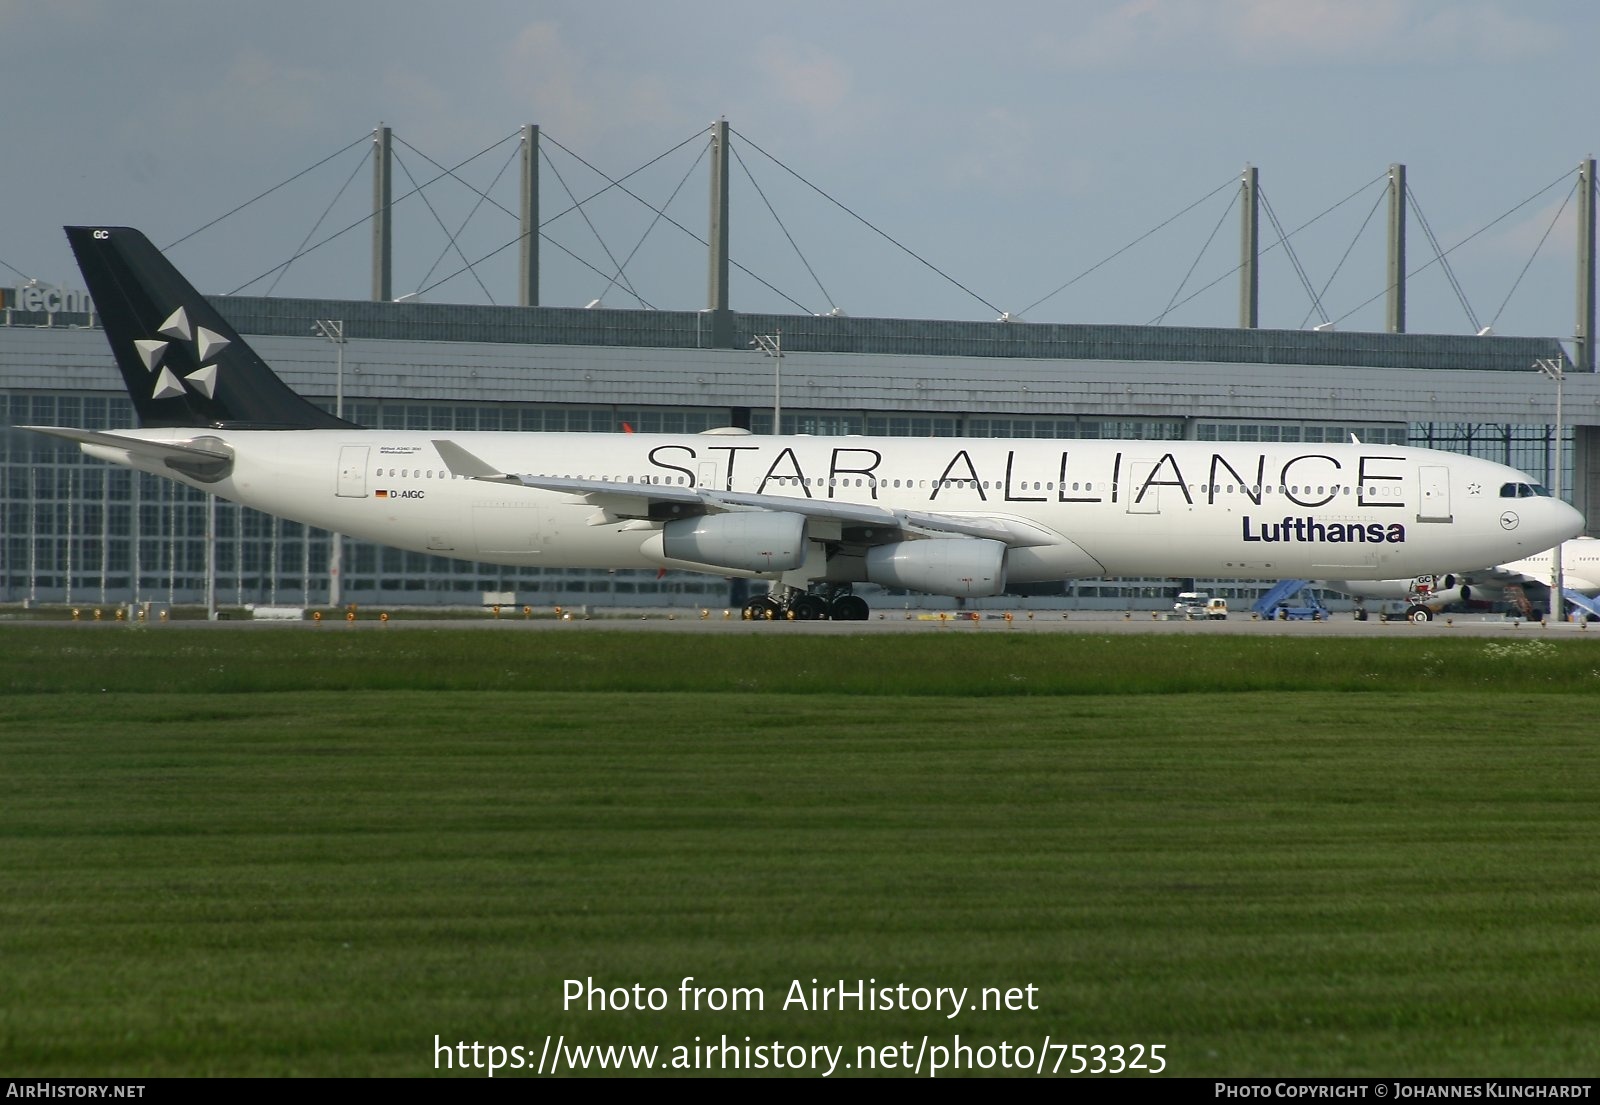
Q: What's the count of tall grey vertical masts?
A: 6